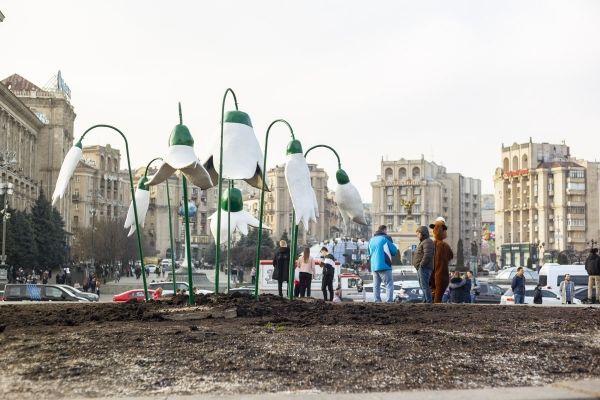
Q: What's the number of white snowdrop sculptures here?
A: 7